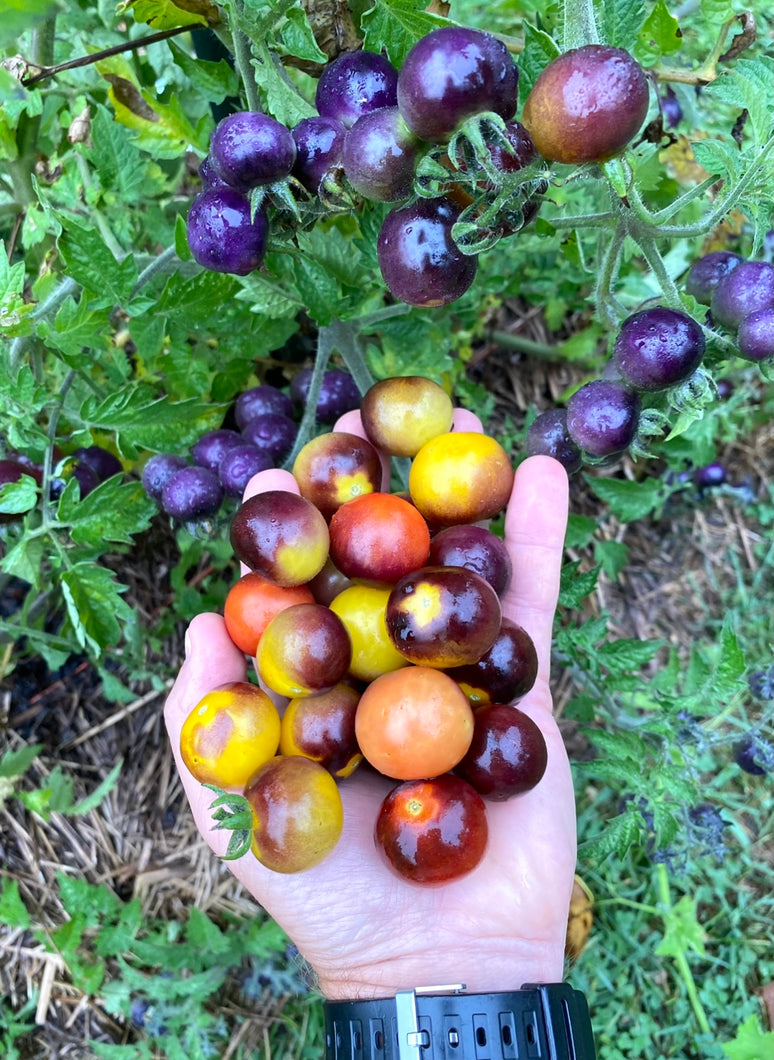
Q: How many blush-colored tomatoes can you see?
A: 1